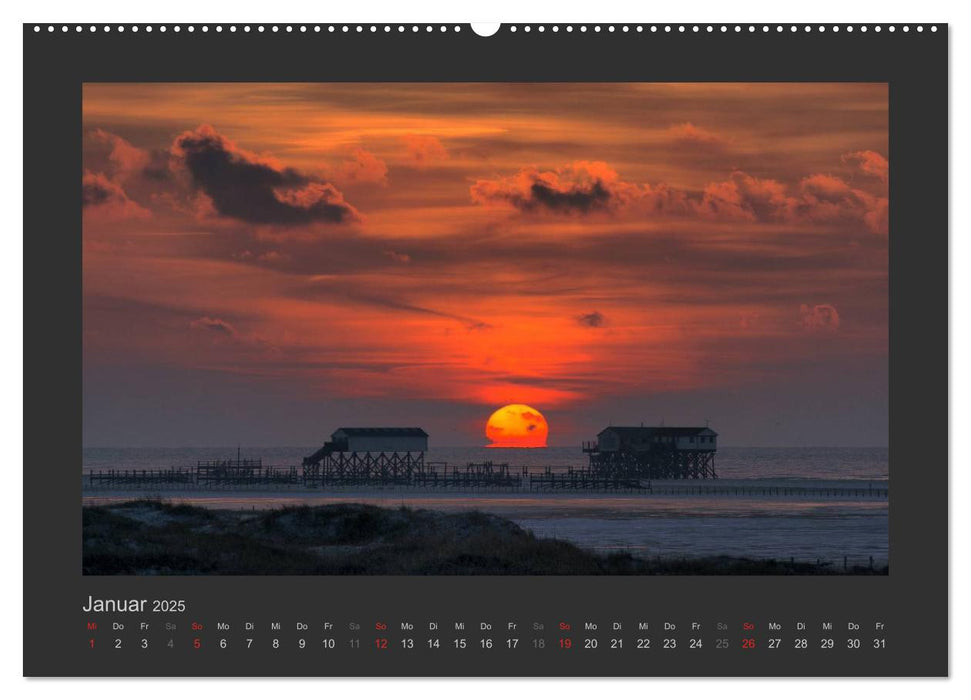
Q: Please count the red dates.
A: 5